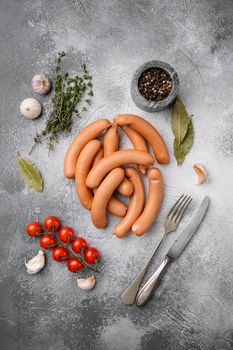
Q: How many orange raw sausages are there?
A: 10